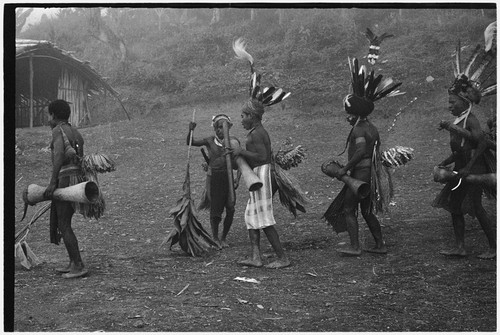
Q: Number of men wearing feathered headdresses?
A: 3